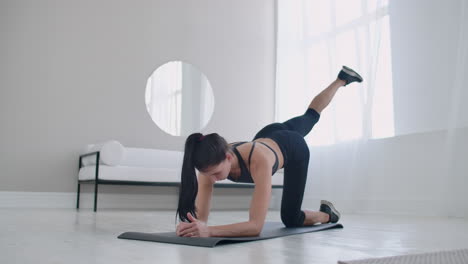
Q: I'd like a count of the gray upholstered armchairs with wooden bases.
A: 0